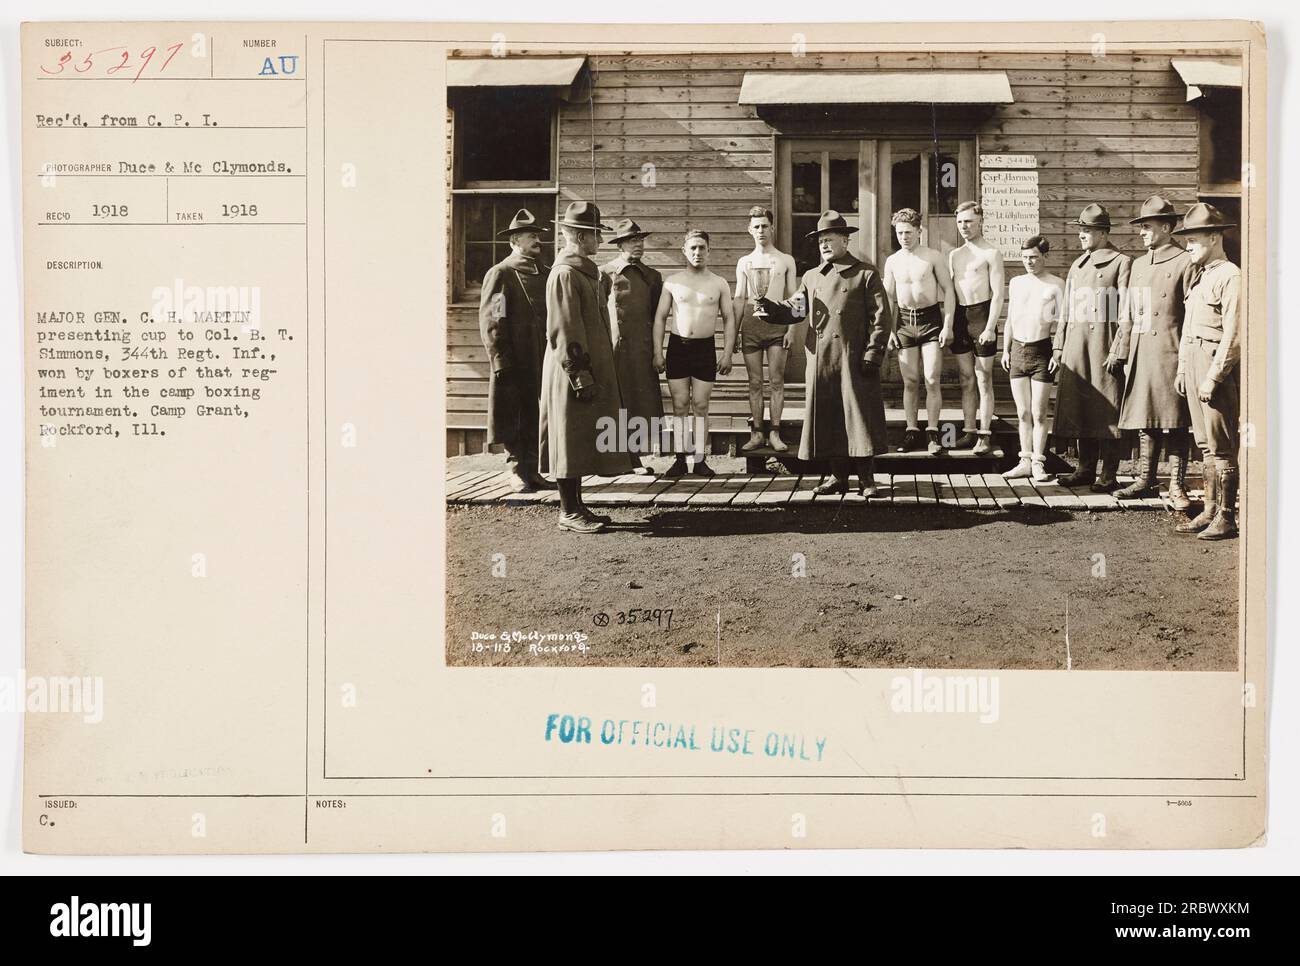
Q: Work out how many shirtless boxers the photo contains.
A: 5